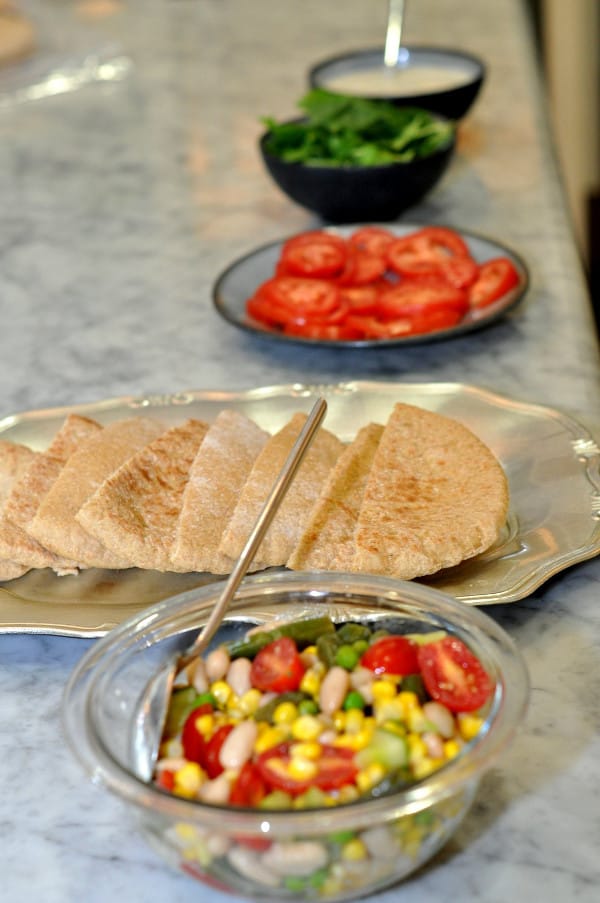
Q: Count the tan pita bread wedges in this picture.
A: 8